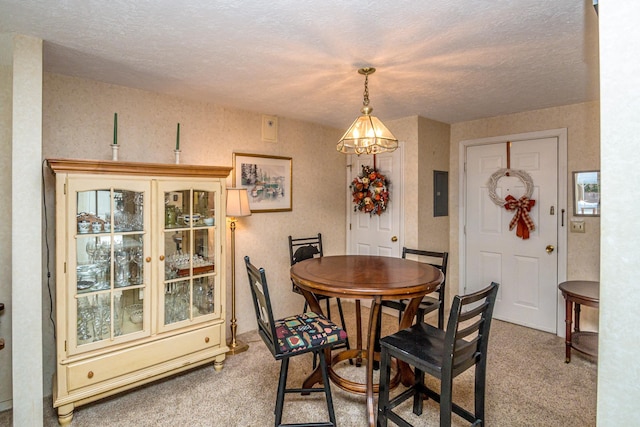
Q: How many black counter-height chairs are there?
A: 4